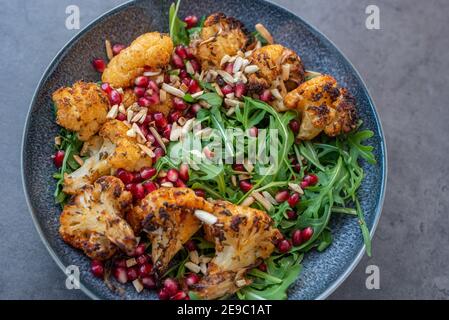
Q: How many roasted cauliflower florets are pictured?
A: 9